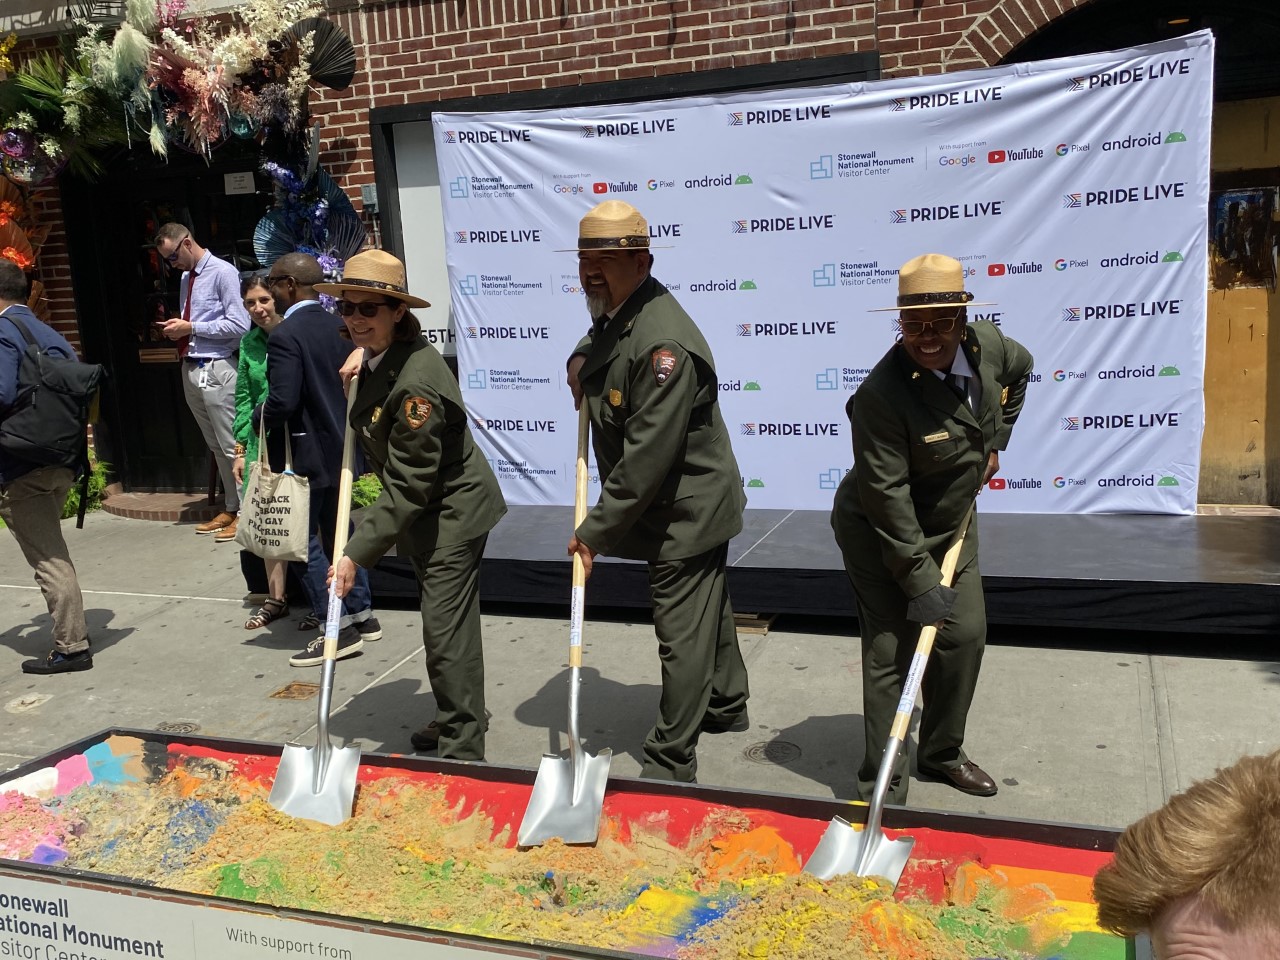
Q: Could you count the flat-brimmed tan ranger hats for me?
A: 3